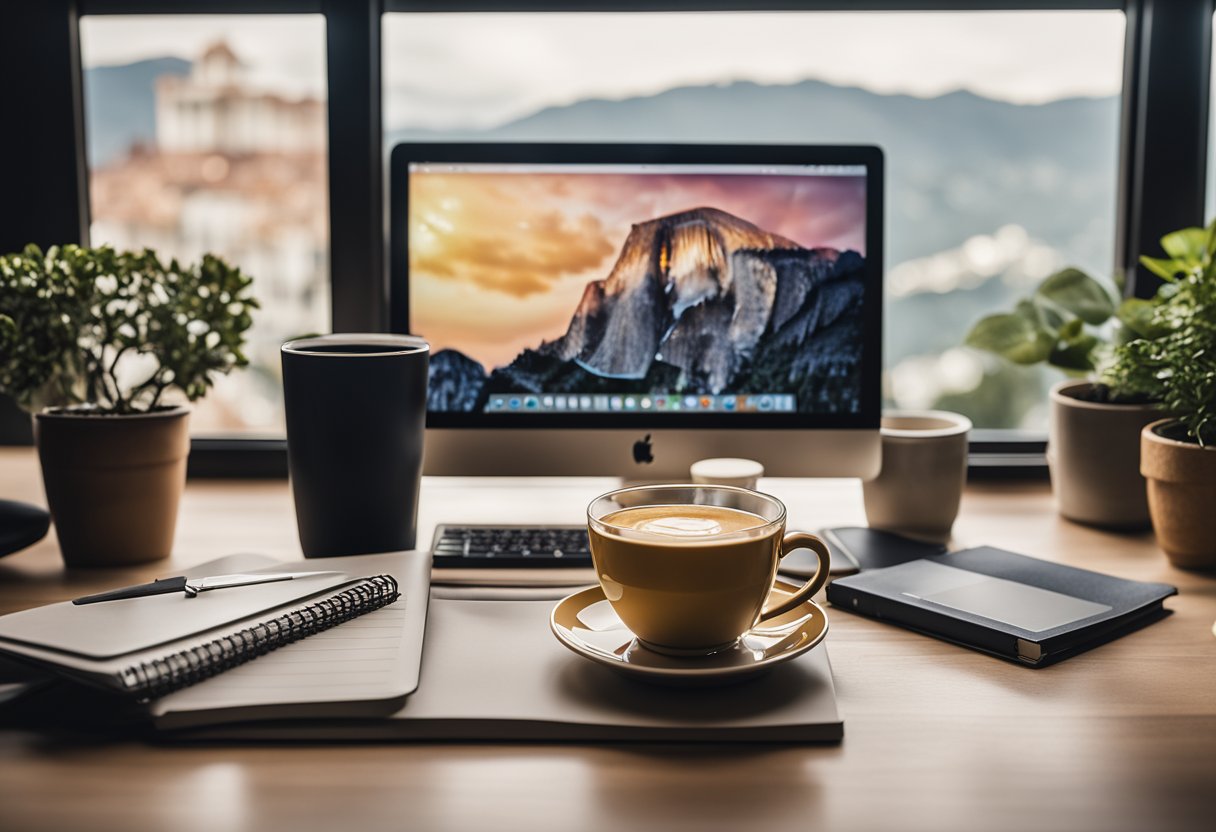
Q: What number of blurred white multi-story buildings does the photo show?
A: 1